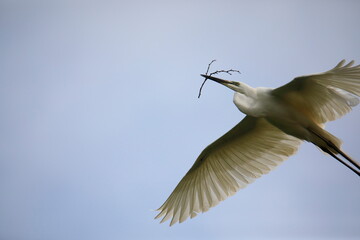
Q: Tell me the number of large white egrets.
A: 1